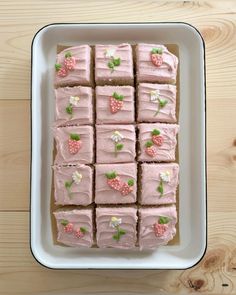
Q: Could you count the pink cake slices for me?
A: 15